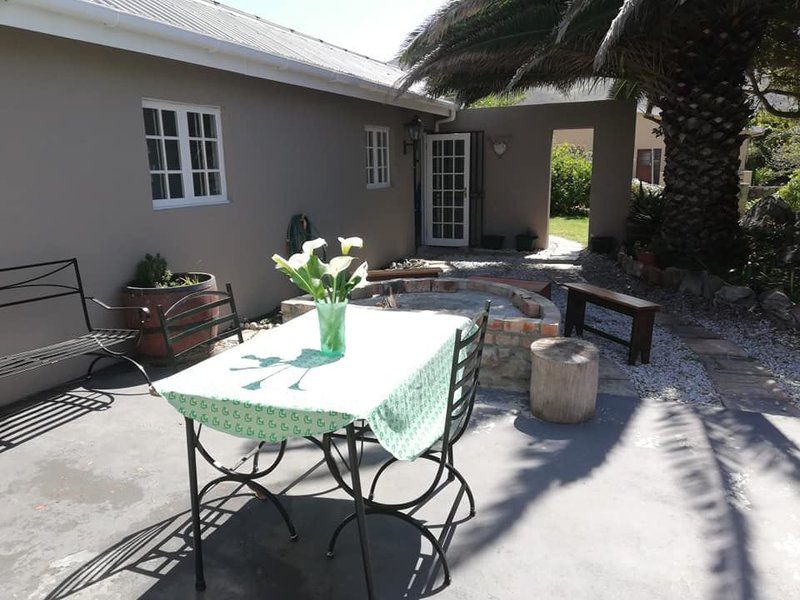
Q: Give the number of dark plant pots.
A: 3